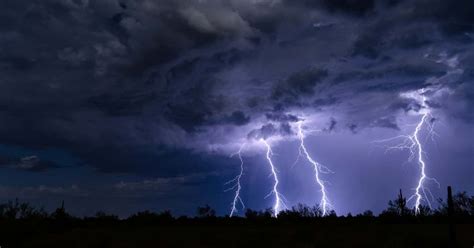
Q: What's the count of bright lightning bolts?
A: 4